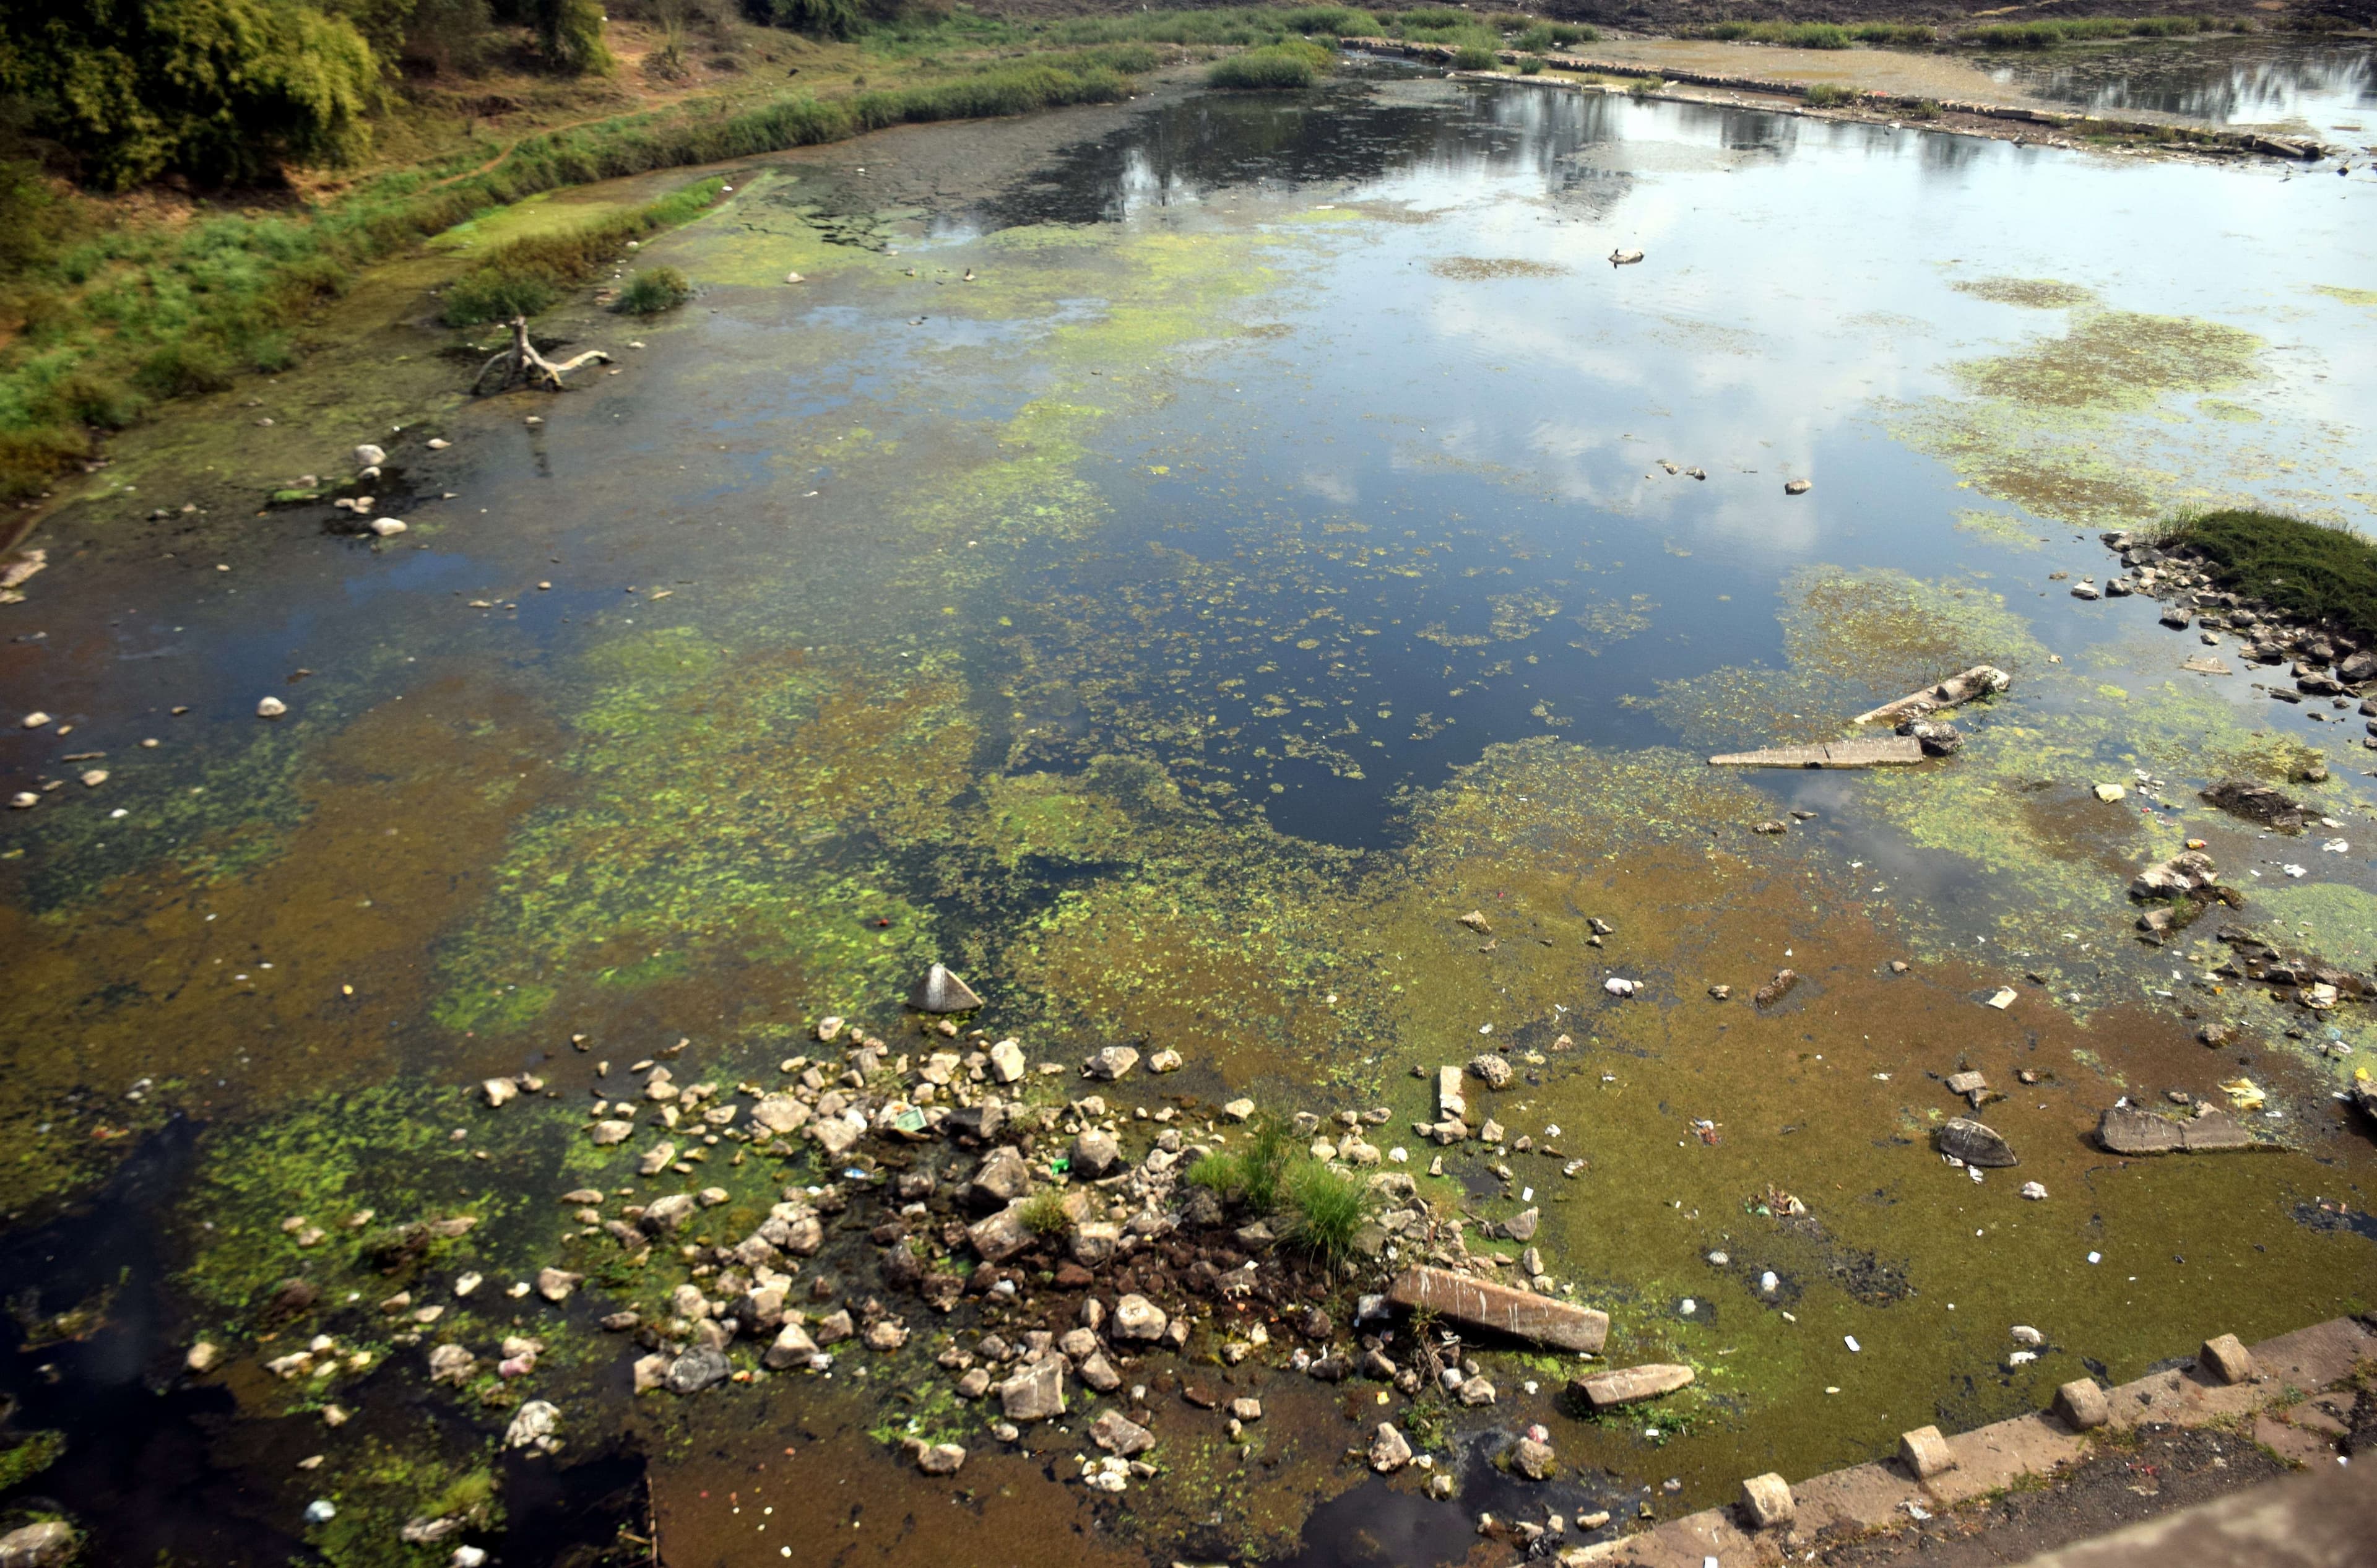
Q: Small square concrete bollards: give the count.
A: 4